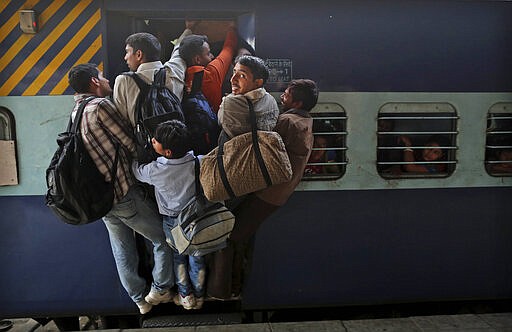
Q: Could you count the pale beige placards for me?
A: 1